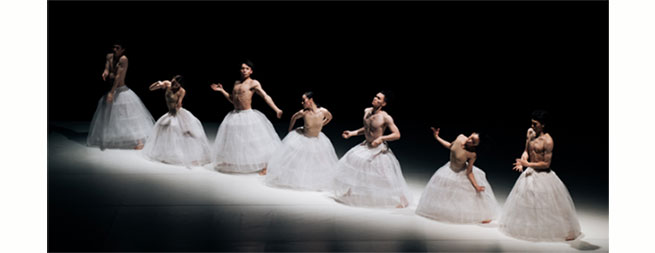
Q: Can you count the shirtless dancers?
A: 4